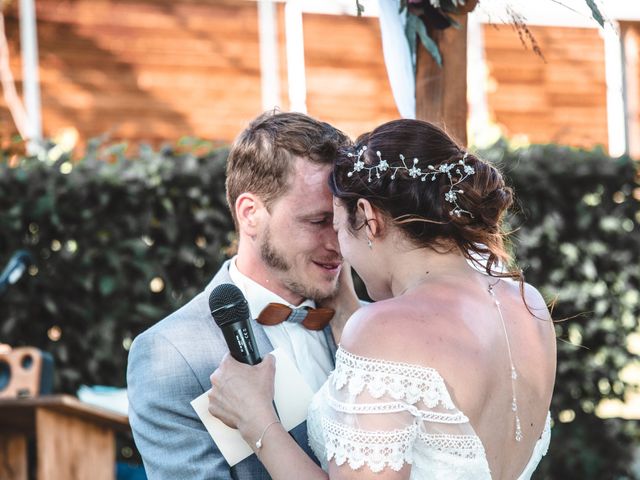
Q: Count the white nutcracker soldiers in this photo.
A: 0